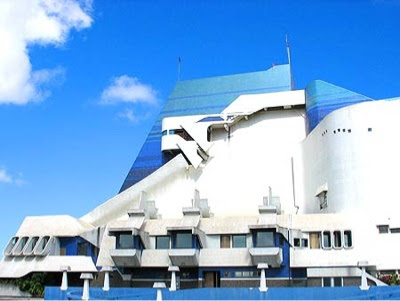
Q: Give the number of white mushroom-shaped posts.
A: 7